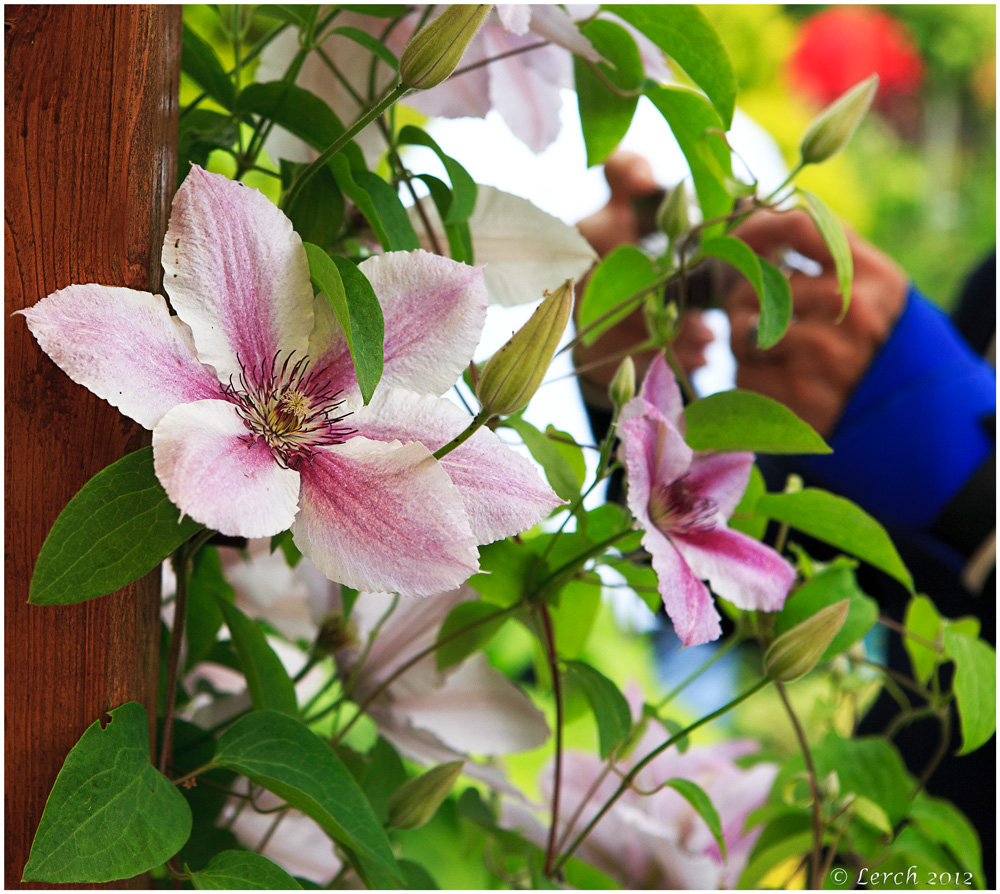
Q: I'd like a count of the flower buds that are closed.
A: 7